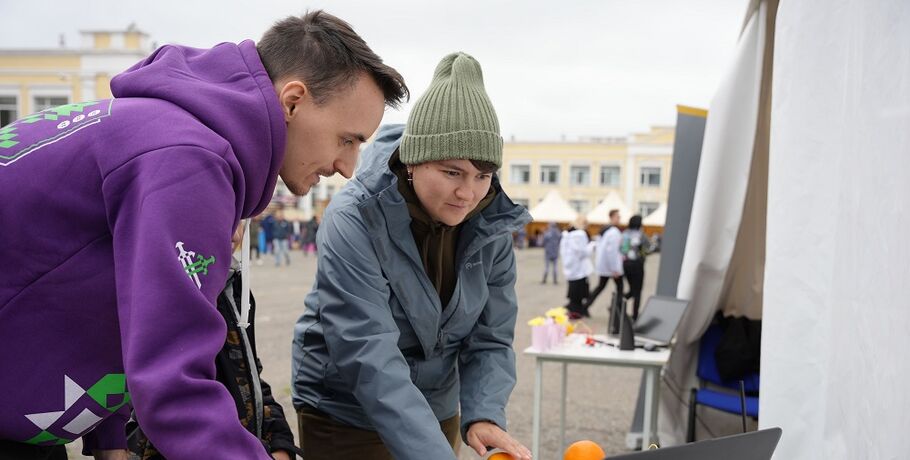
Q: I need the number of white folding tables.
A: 1